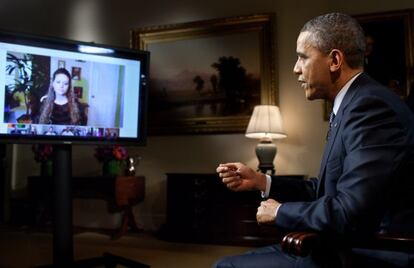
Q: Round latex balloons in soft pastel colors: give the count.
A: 0